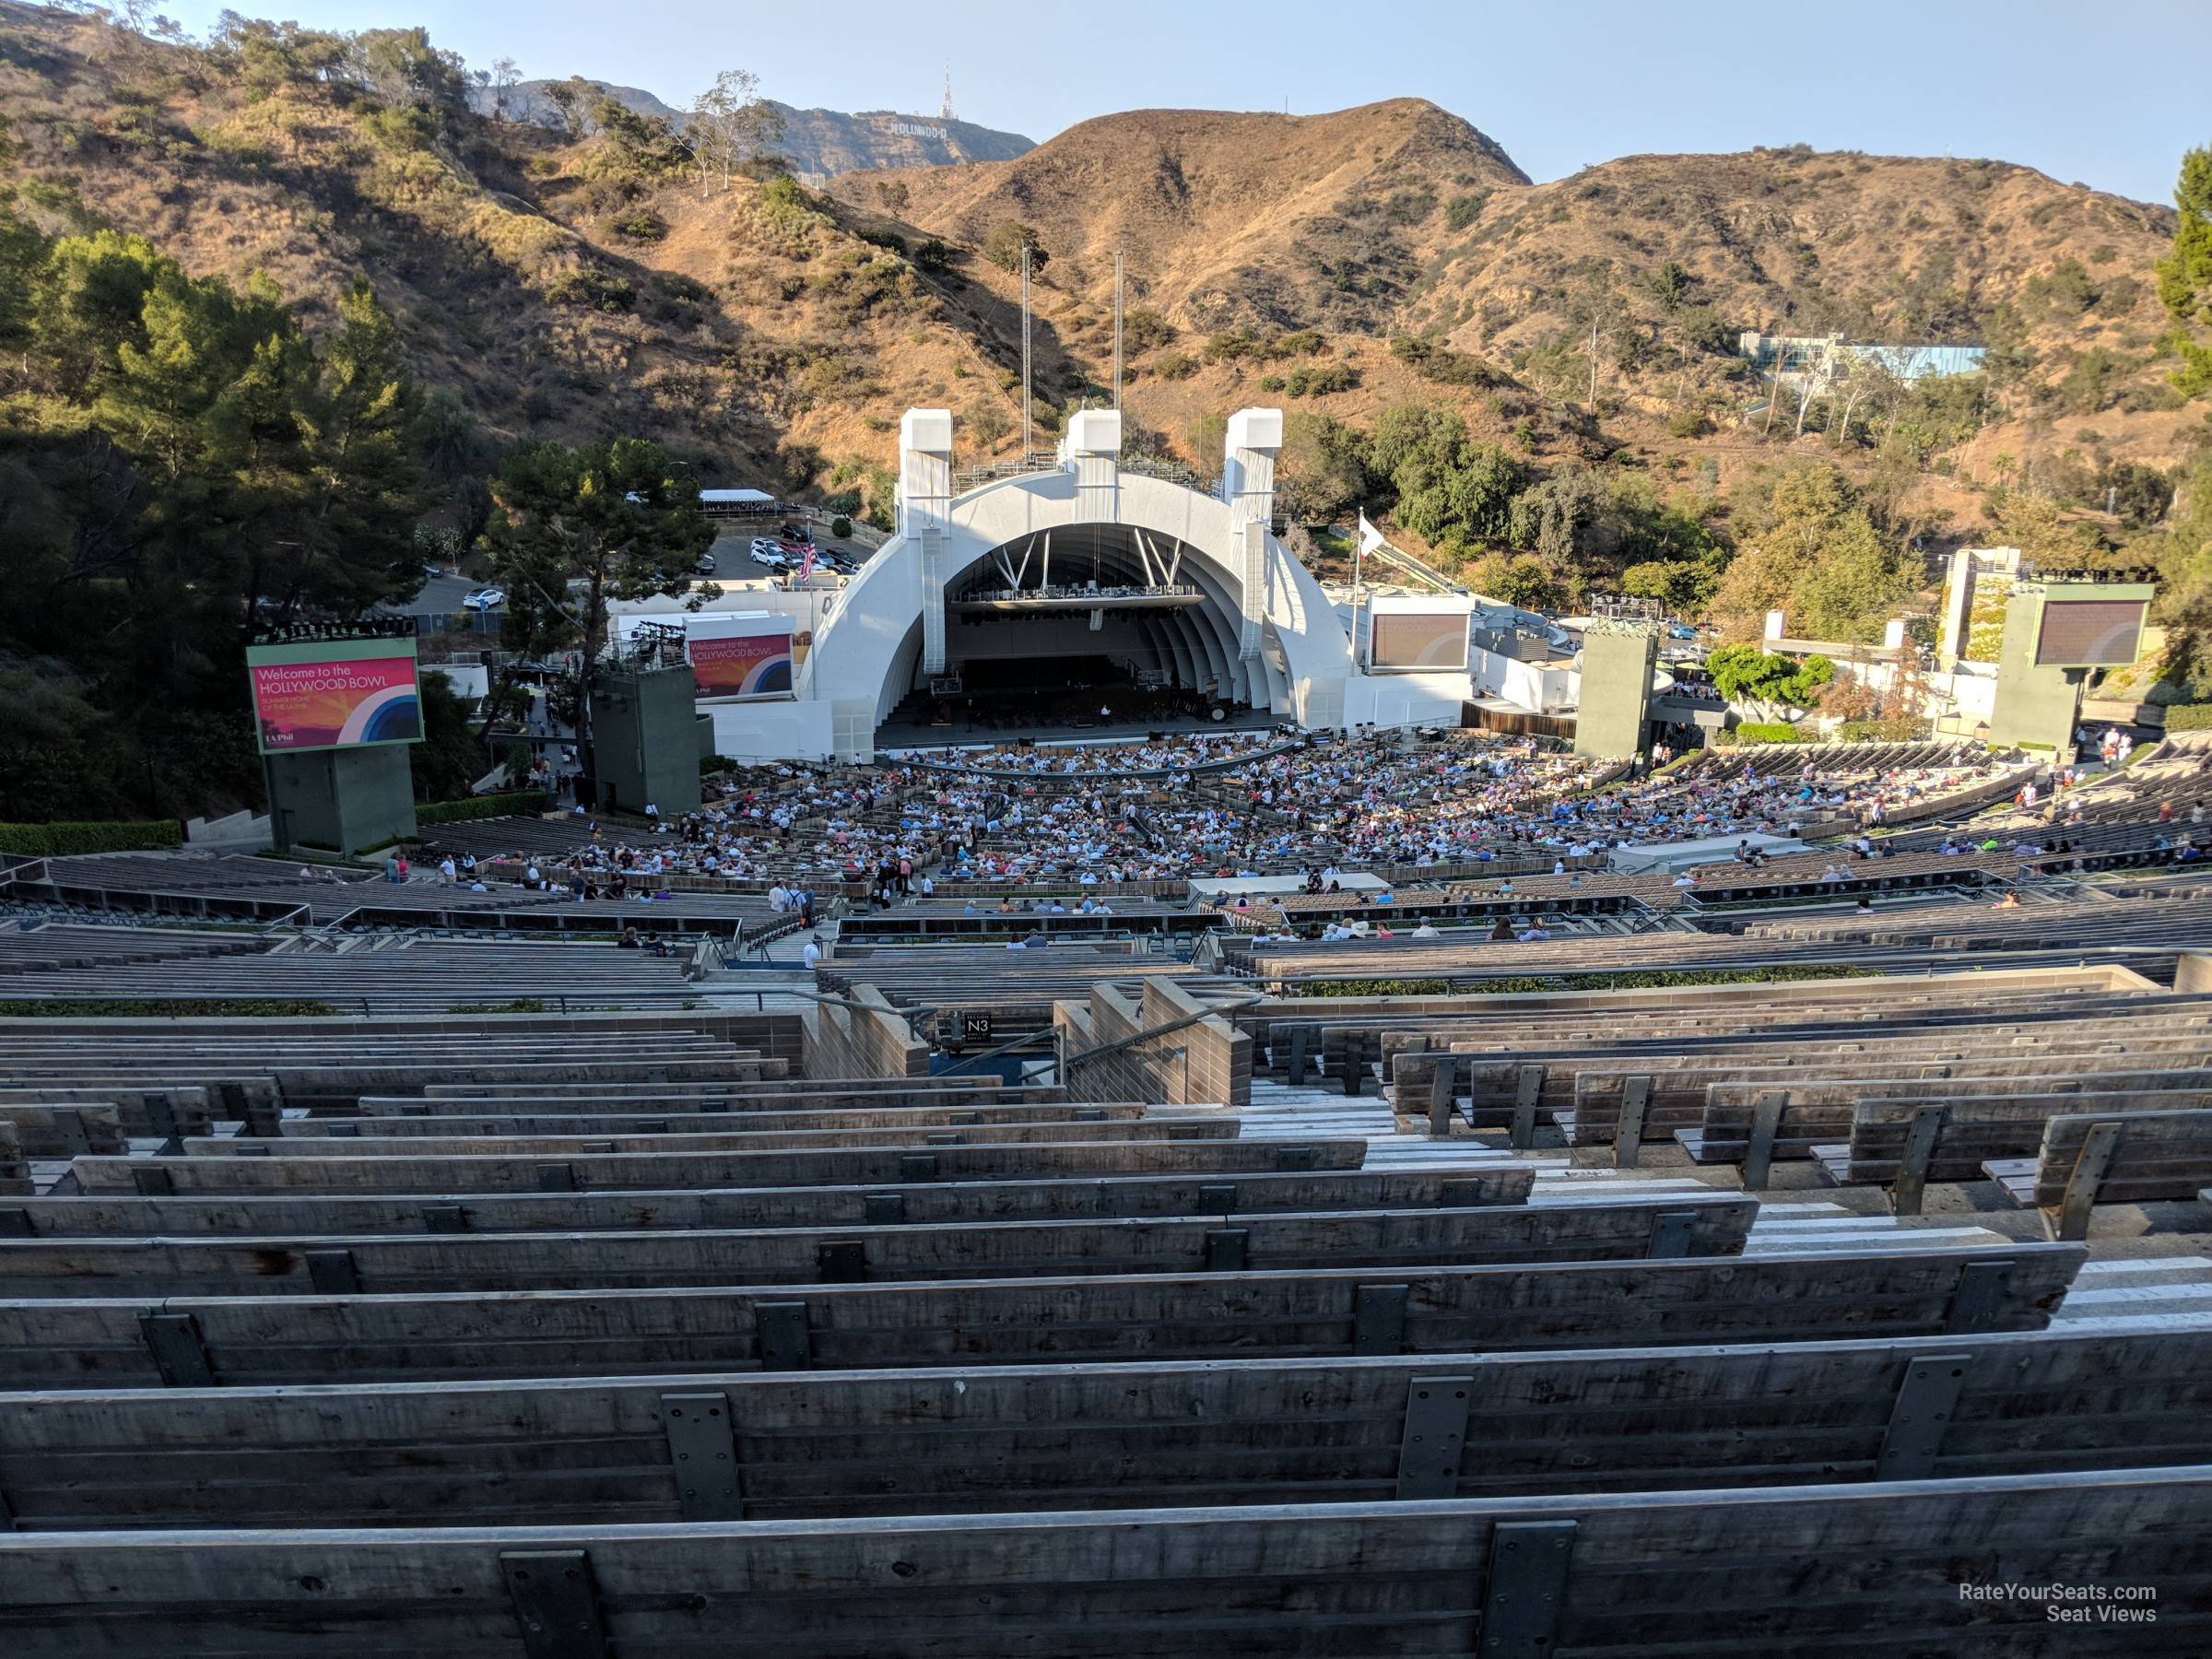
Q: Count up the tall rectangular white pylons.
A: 3